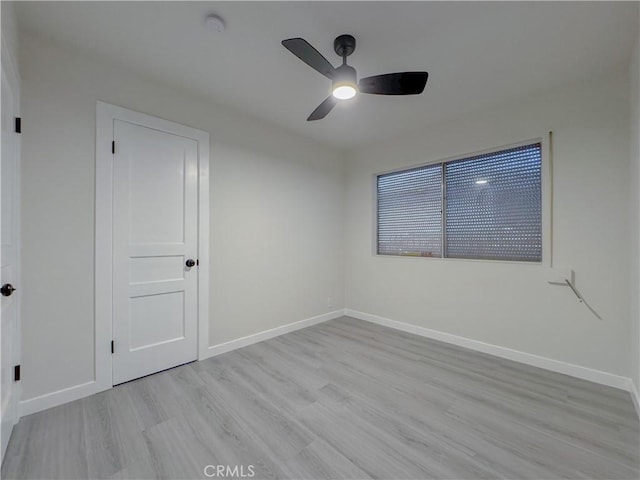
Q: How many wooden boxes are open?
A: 0